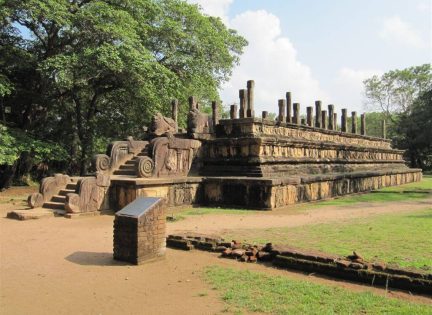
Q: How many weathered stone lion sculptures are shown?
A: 2